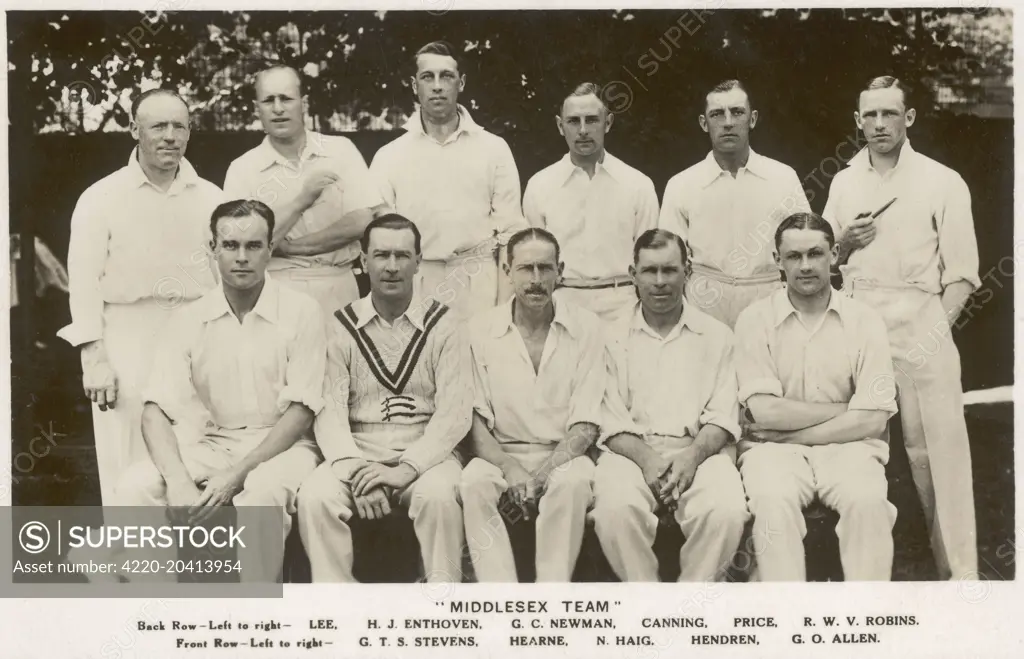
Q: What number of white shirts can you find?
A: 11